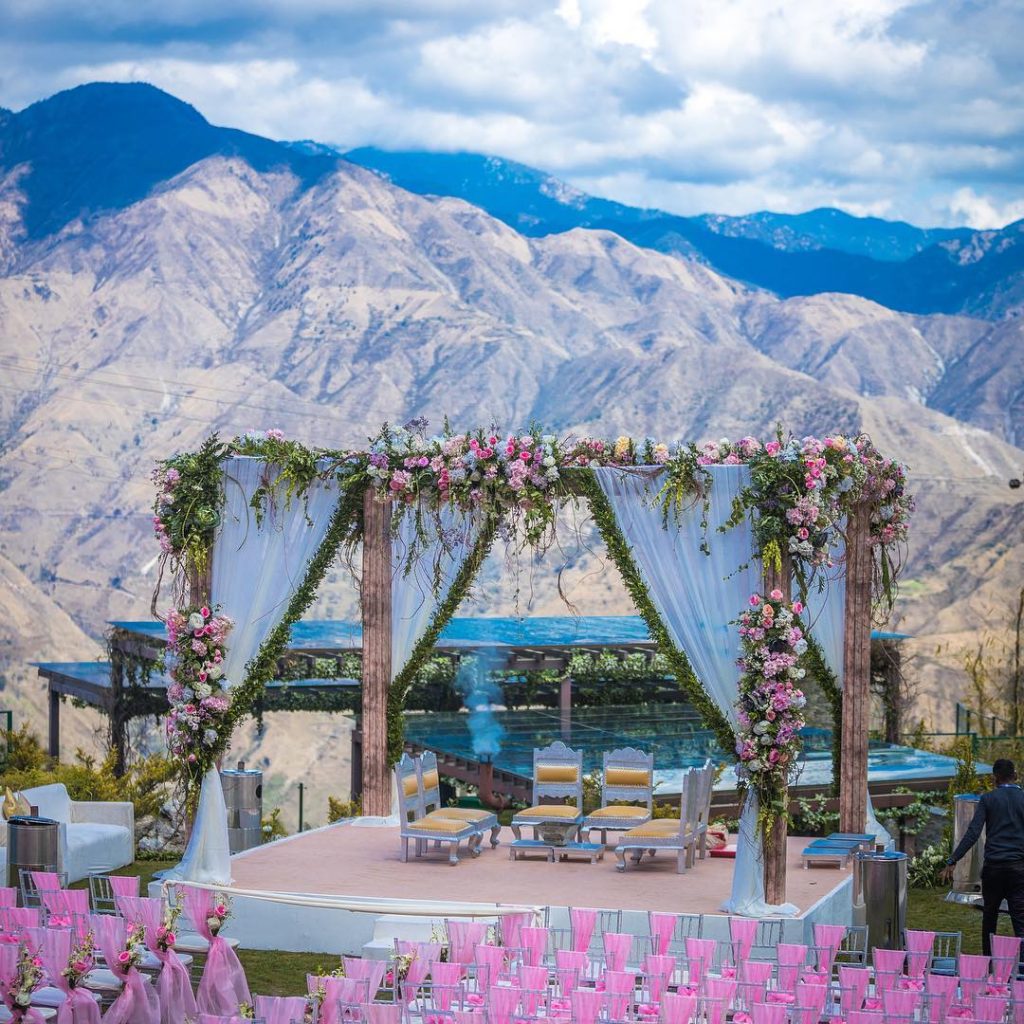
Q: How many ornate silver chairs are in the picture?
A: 6